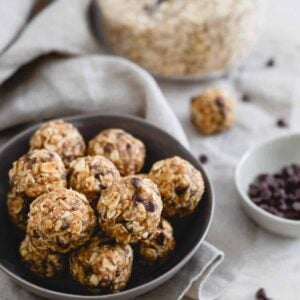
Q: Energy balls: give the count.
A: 12